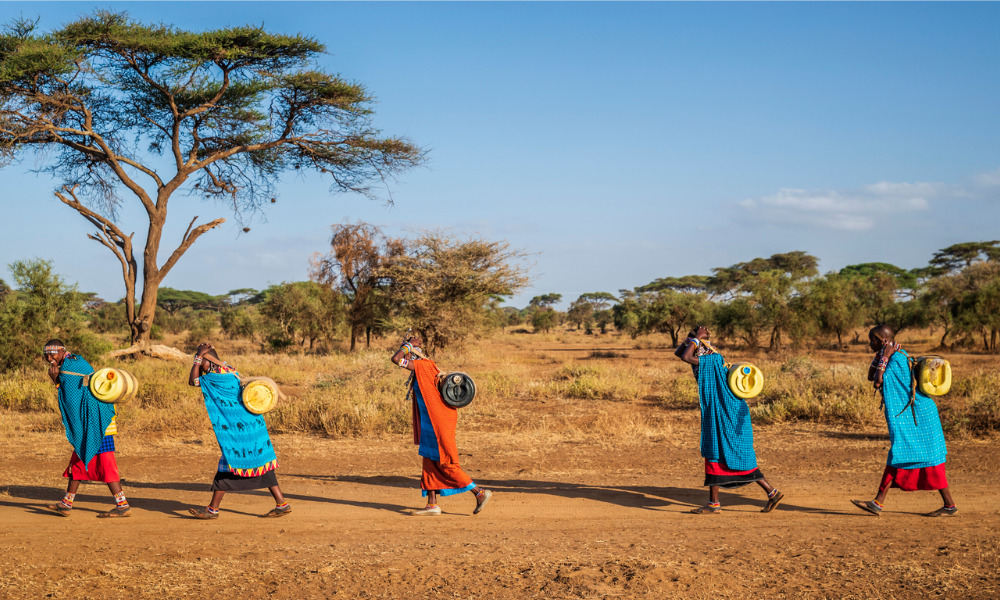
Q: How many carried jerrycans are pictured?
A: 5